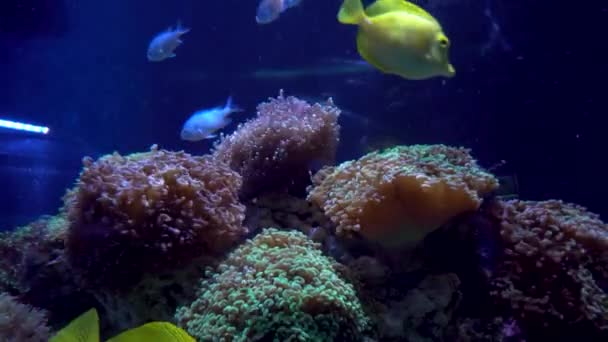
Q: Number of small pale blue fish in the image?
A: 3